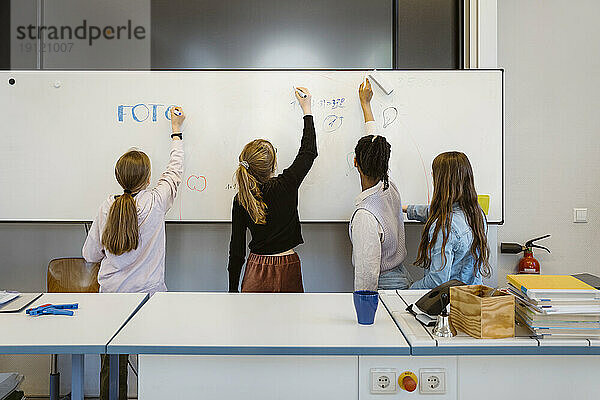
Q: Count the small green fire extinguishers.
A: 0